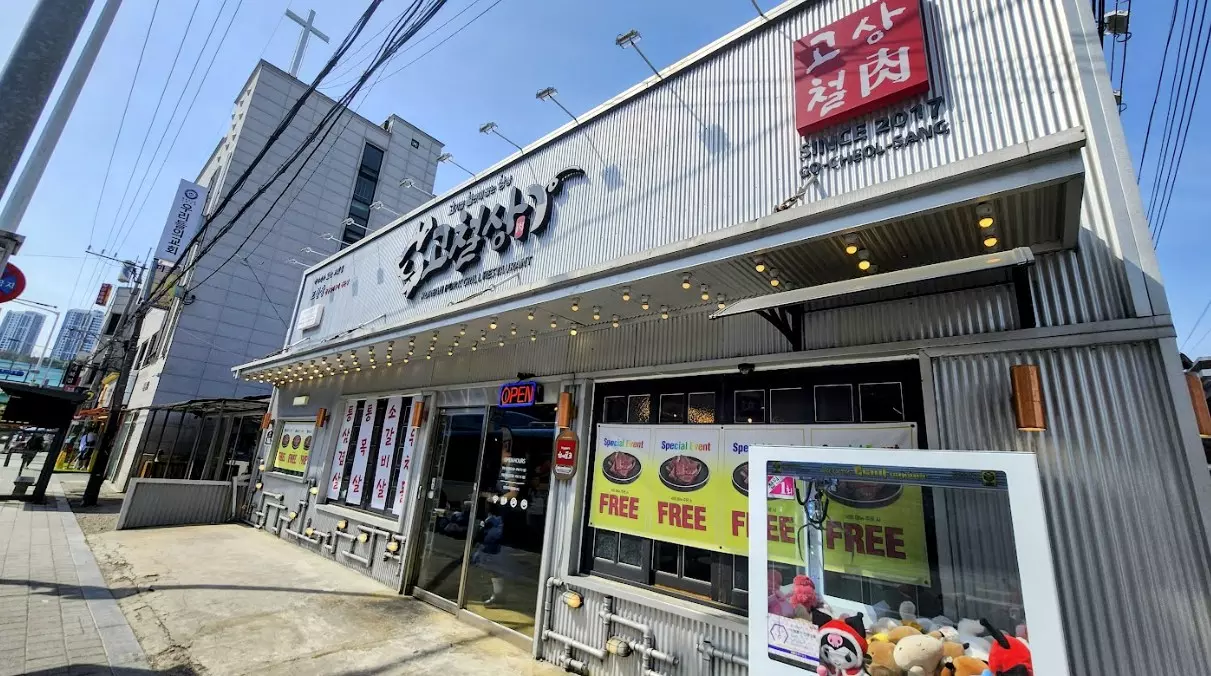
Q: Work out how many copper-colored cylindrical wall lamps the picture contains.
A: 6